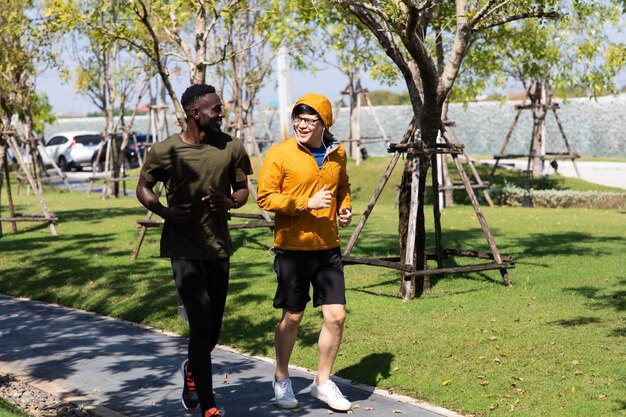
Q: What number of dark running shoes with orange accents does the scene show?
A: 2